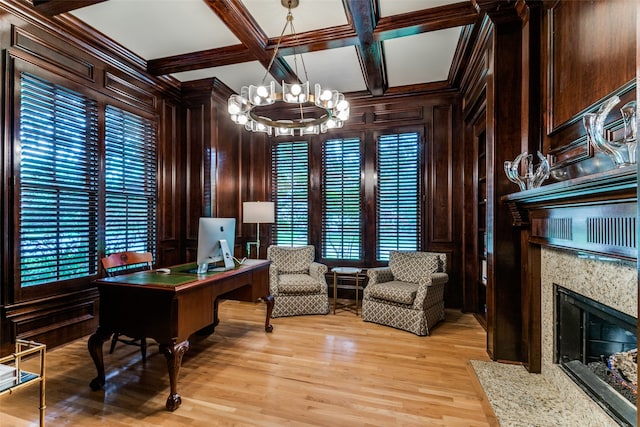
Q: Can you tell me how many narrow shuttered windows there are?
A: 3